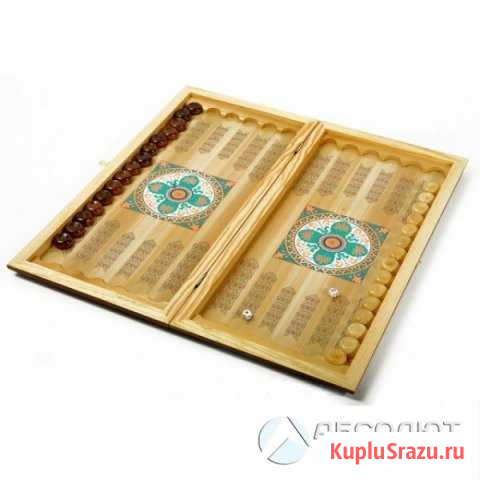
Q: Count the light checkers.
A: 15